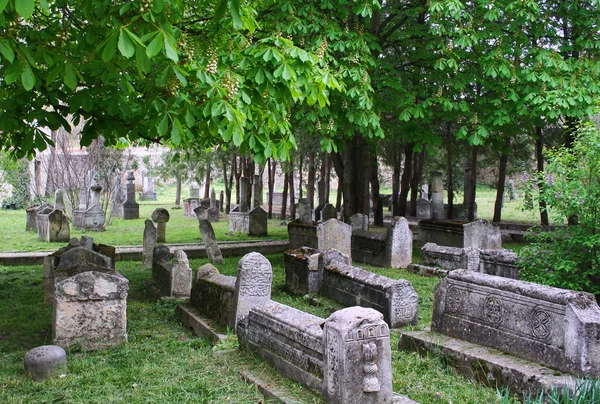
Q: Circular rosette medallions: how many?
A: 3